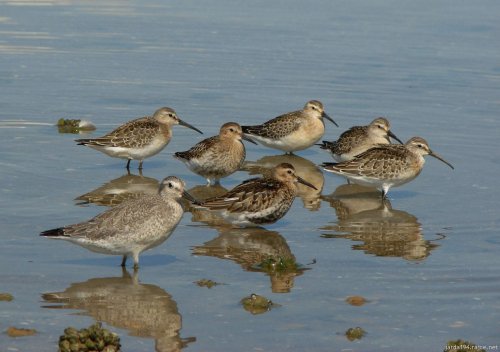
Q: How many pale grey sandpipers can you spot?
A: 1